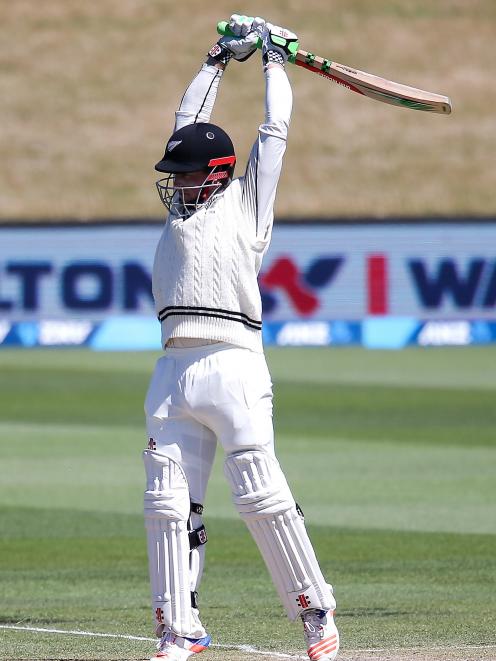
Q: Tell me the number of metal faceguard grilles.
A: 1